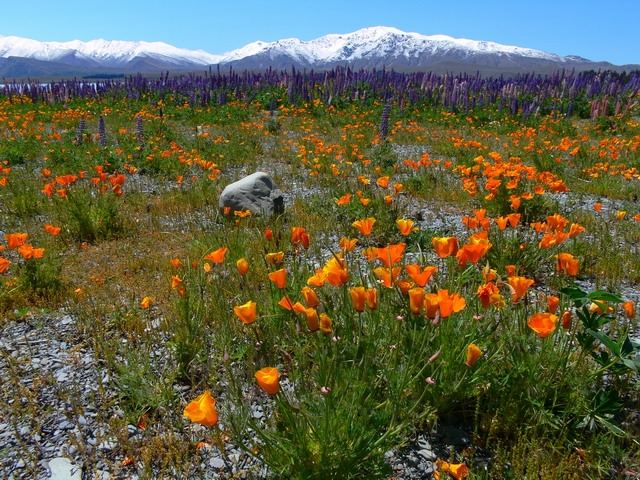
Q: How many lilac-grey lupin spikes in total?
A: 4